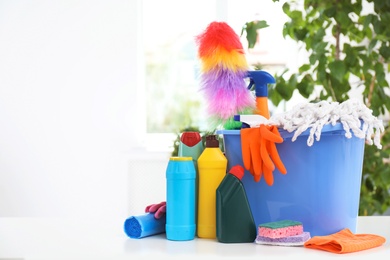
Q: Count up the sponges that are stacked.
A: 2